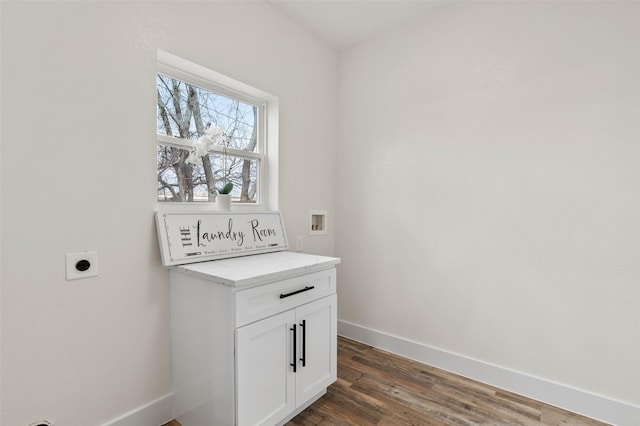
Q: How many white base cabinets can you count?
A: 1